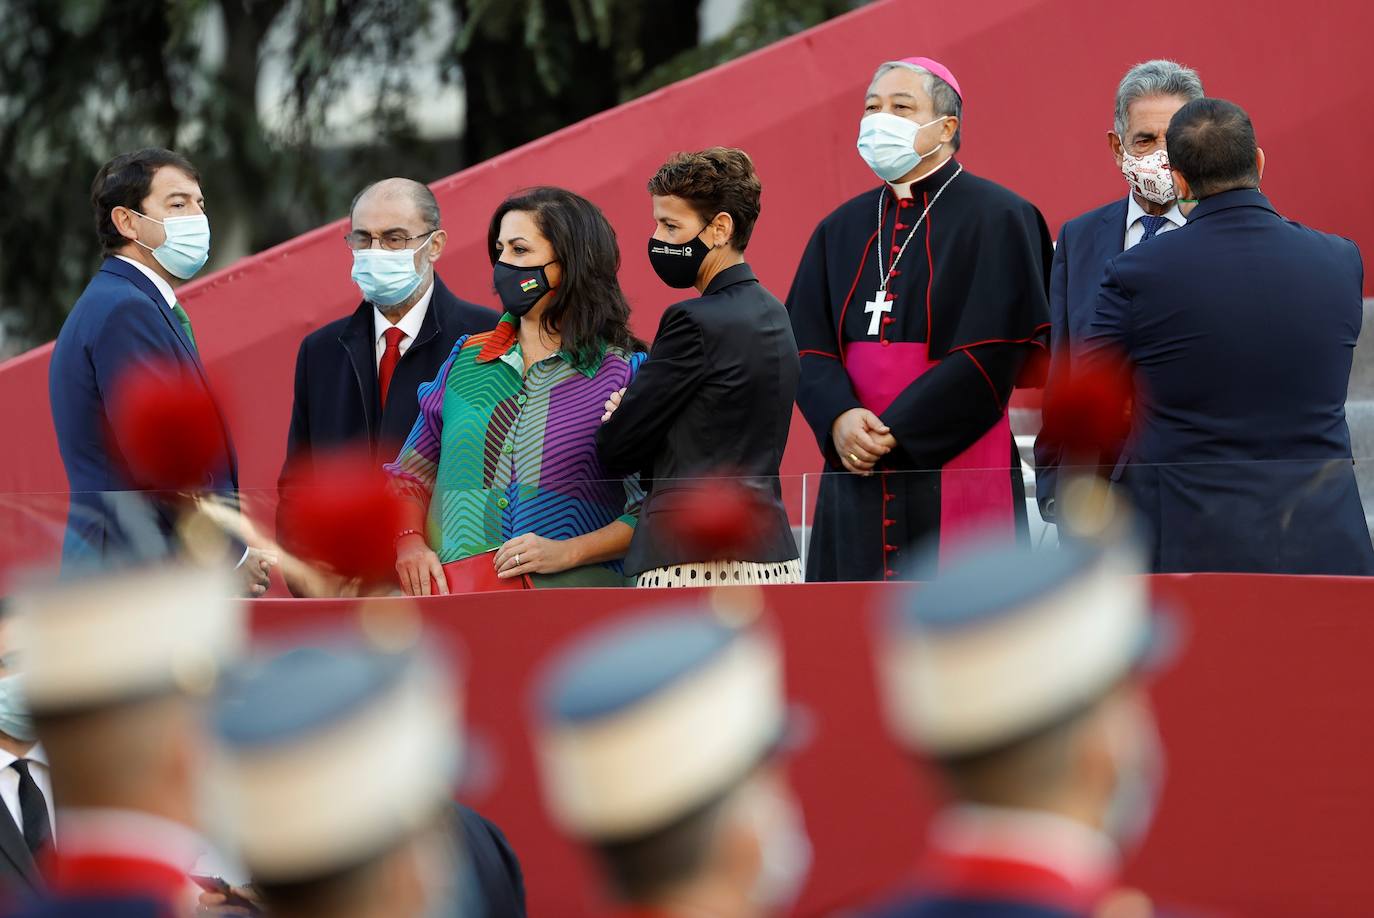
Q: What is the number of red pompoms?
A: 4